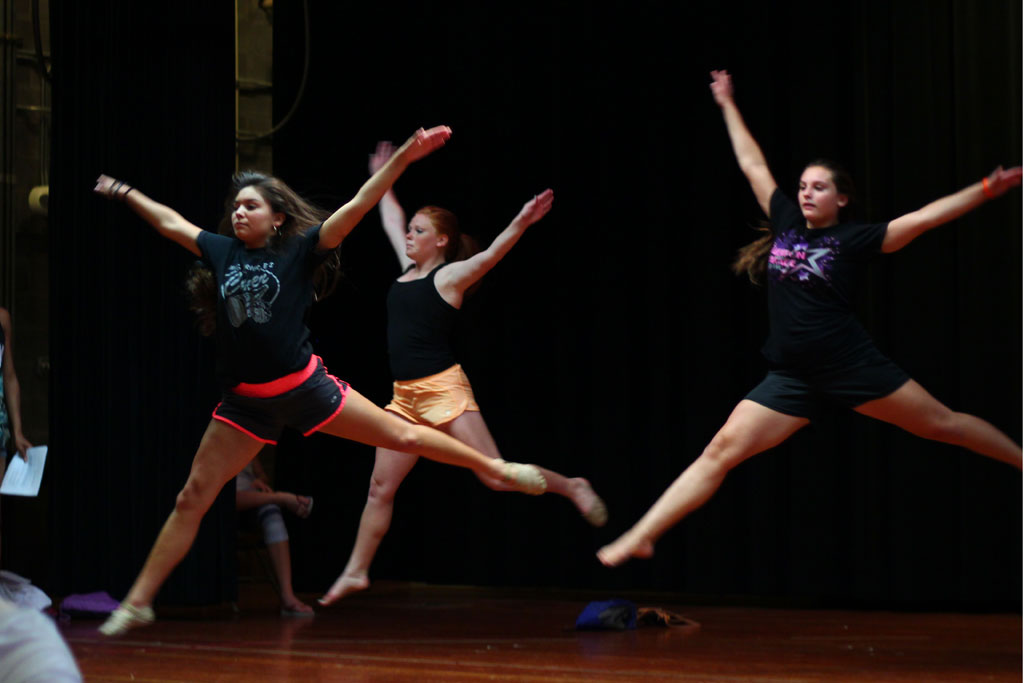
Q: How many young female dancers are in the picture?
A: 3